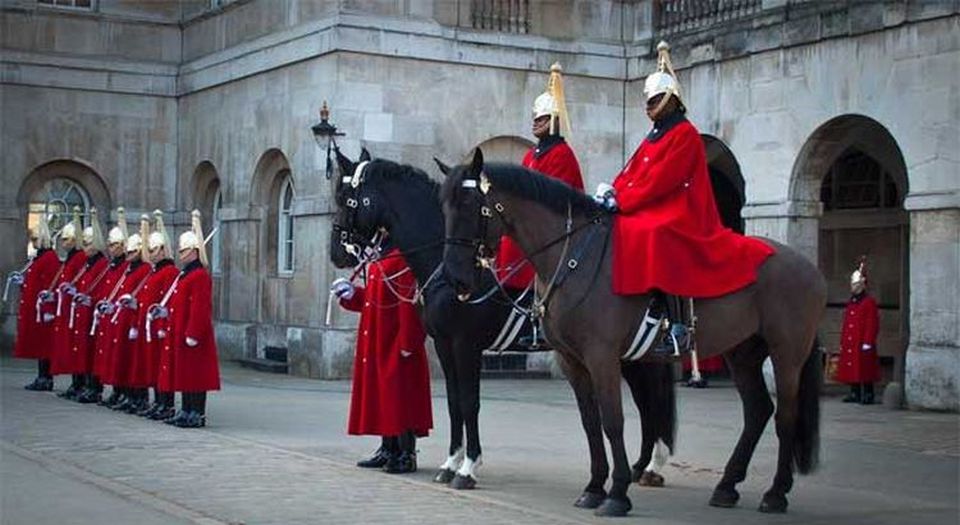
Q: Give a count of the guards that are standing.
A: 9